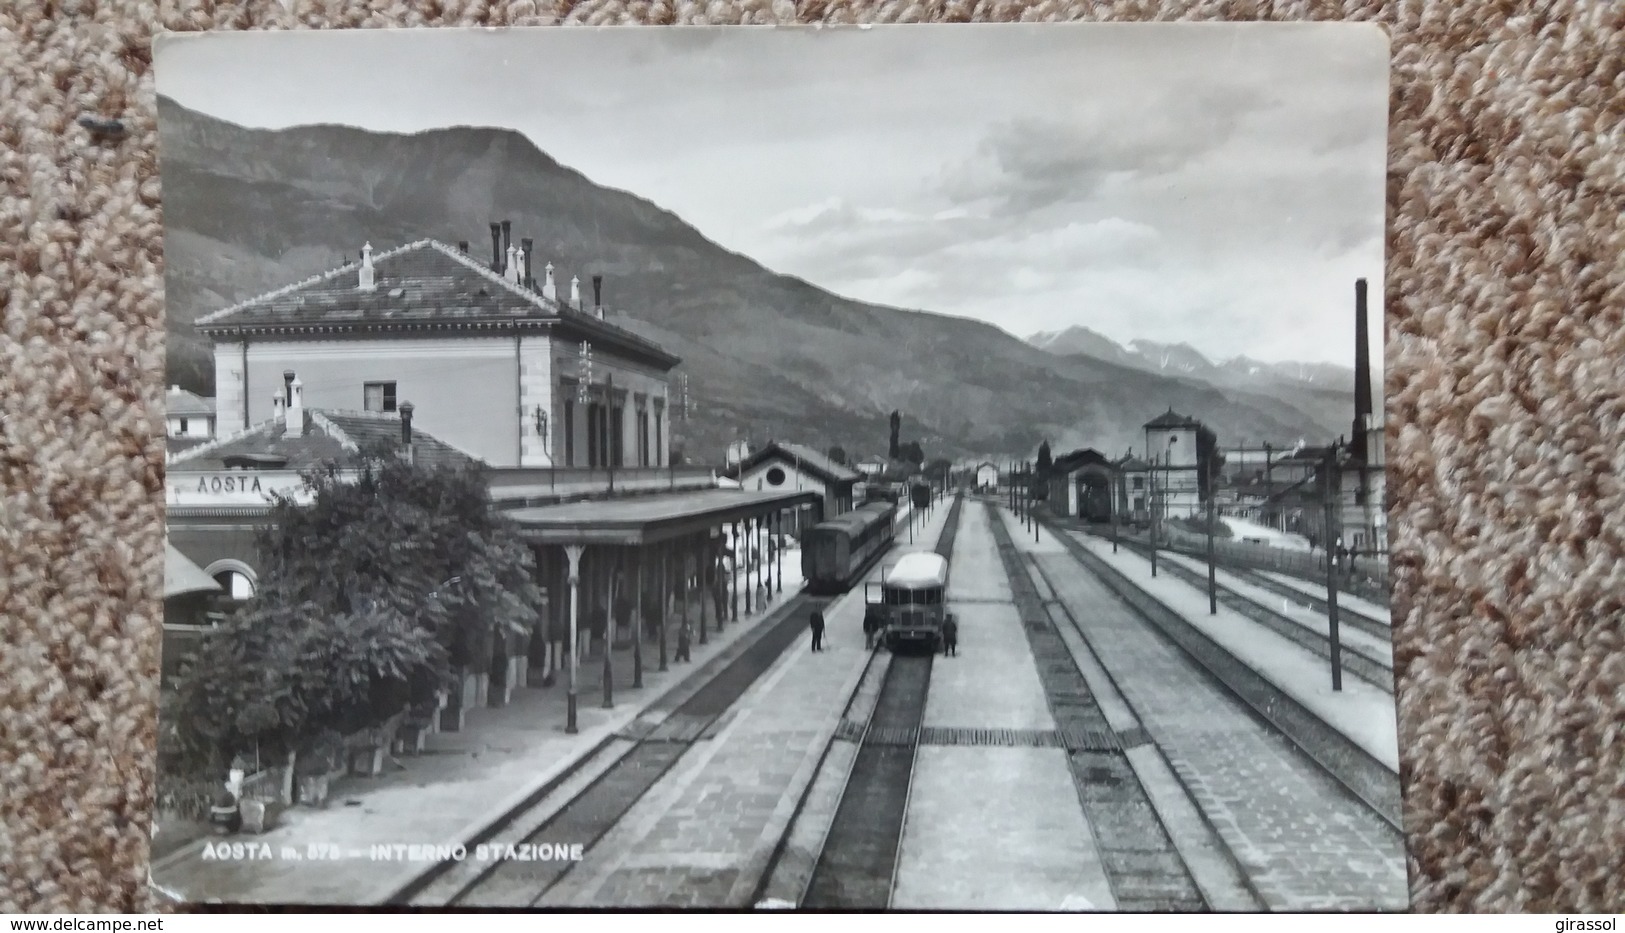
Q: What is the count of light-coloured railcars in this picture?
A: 1